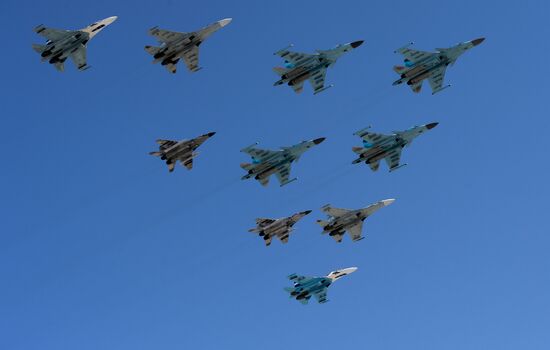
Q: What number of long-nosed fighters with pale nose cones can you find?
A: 4